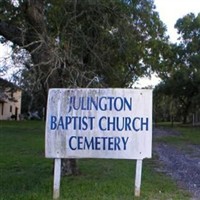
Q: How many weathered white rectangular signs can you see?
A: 1